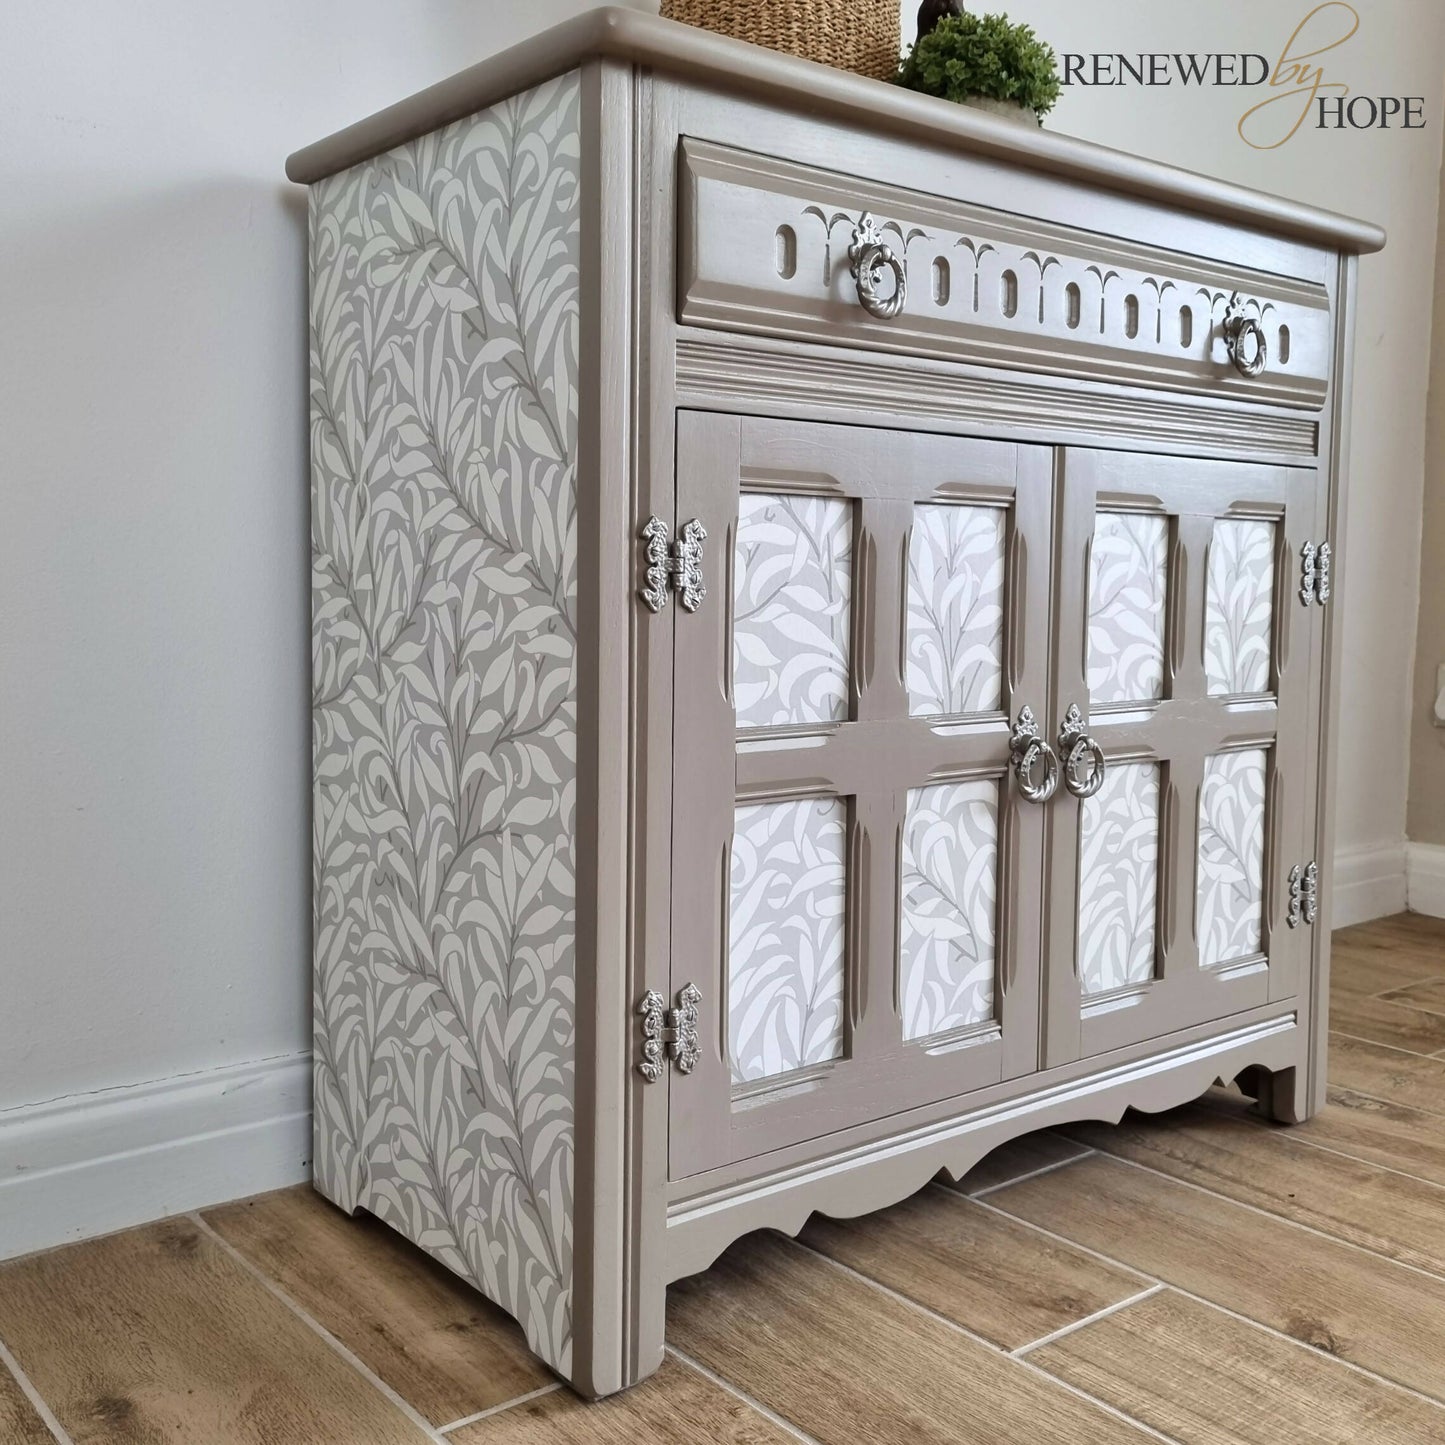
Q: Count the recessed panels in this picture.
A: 8